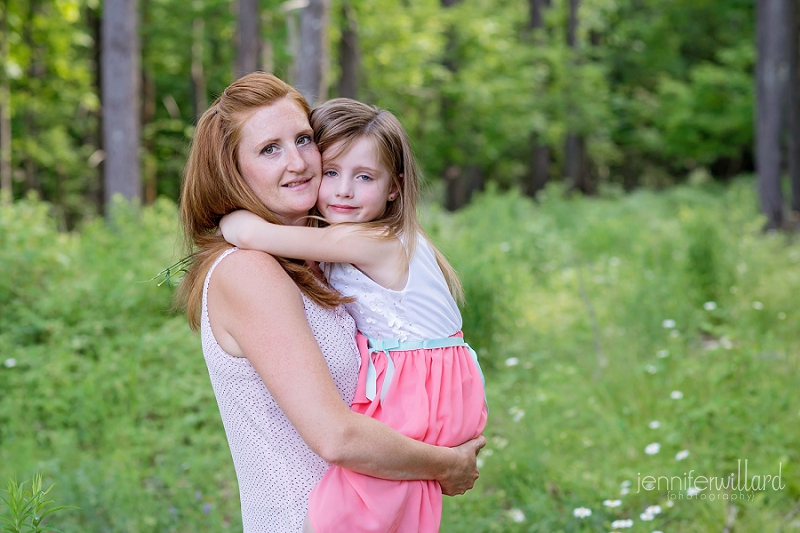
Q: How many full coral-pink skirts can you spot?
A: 1